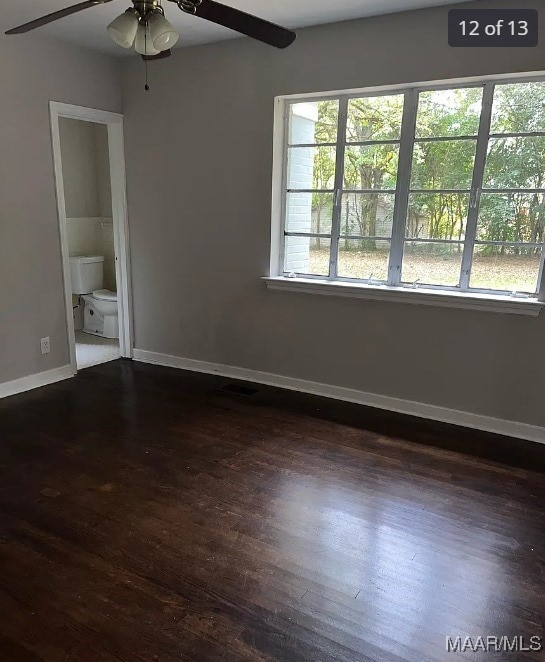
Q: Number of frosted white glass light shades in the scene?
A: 3